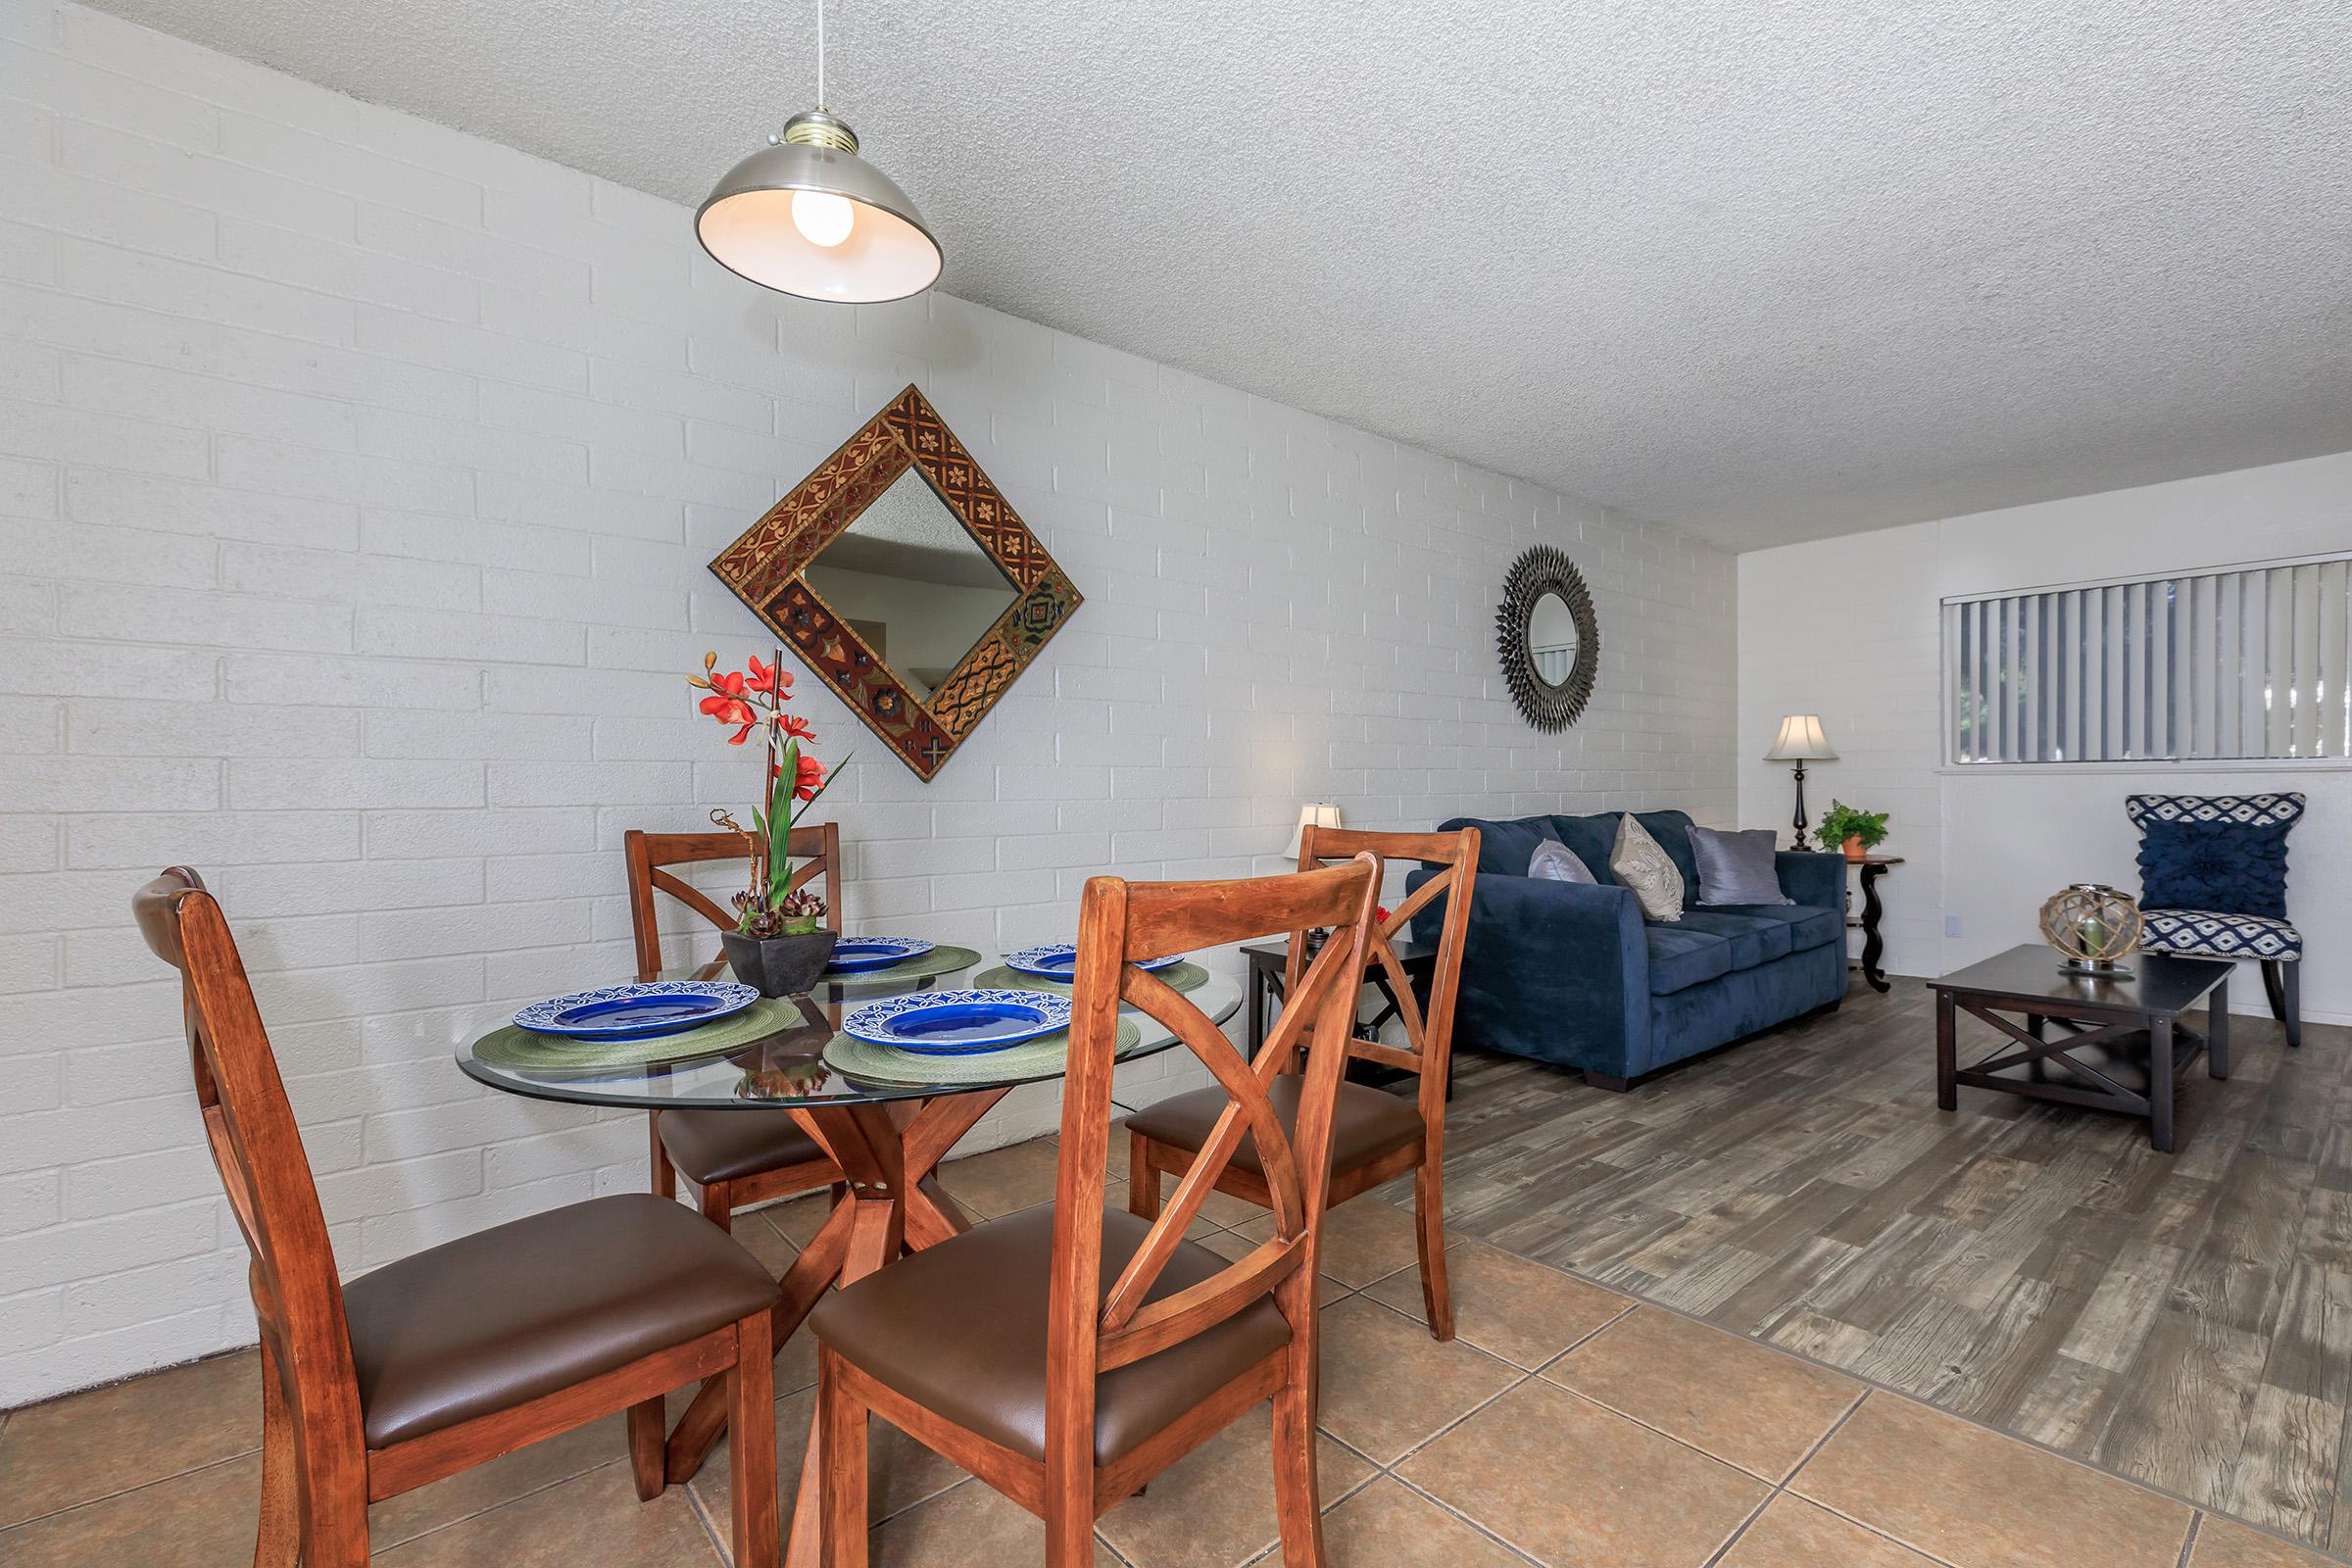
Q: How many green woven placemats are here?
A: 4